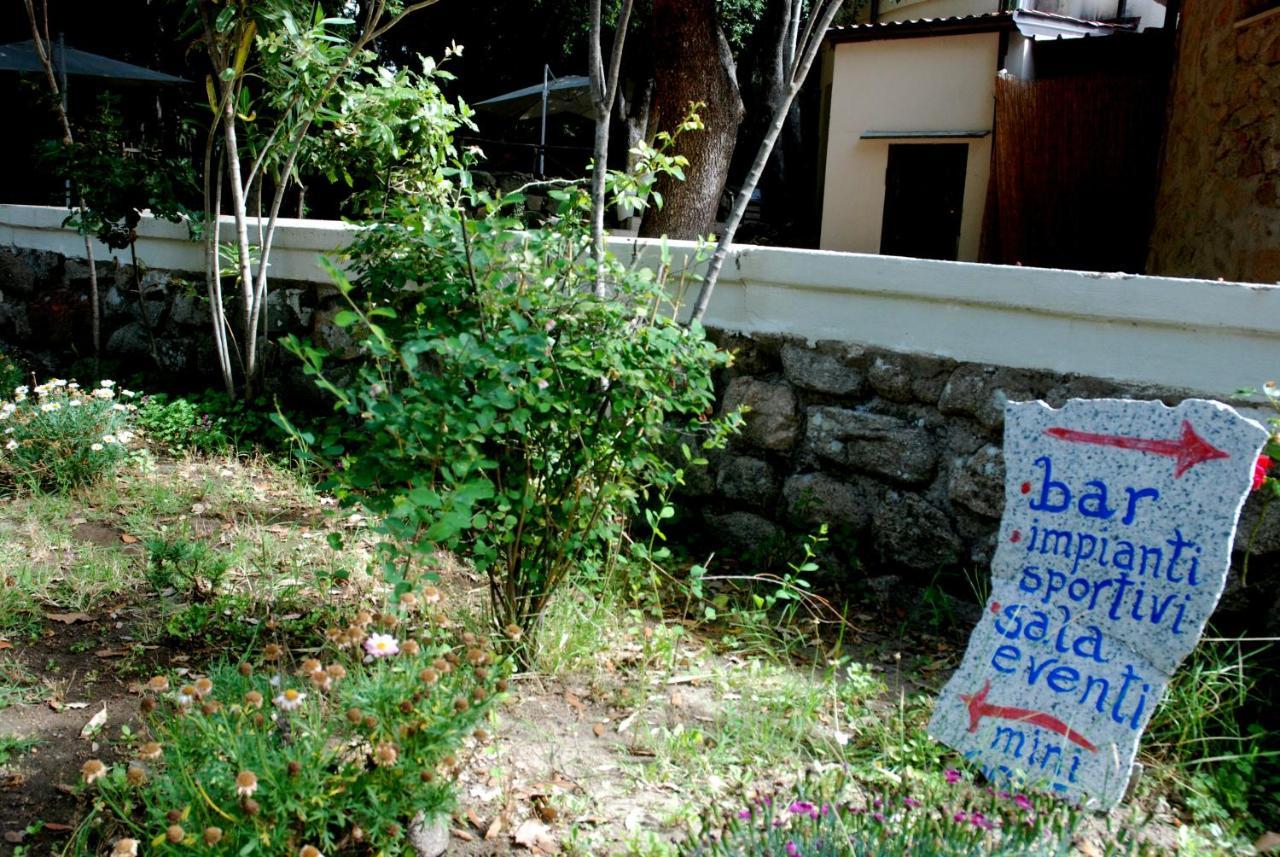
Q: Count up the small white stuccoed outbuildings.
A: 1